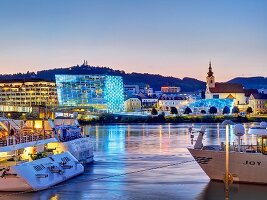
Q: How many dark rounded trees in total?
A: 8